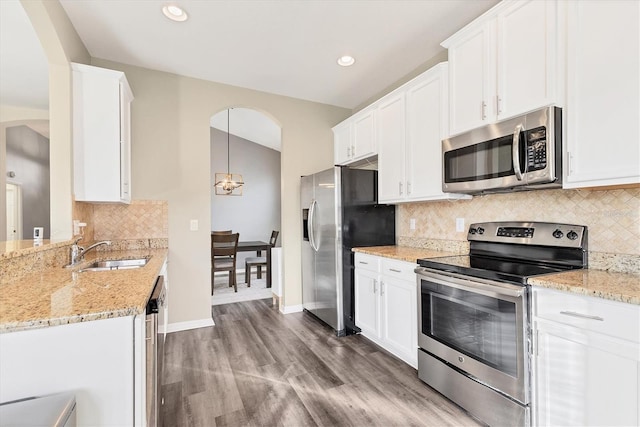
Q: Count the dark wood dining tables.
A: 1